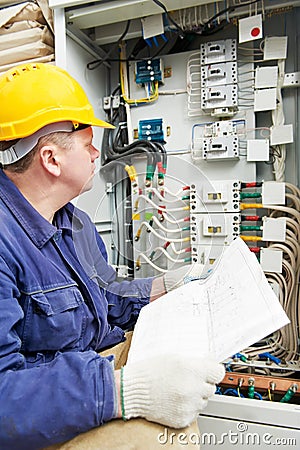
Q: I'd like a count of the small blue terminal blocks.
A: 2